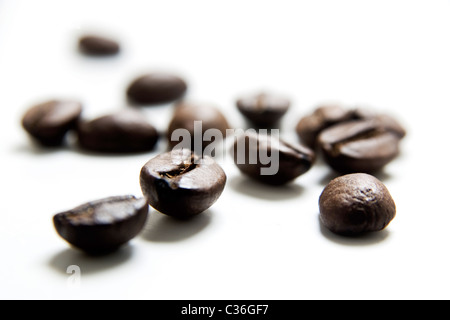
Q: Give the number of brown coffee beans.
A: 13